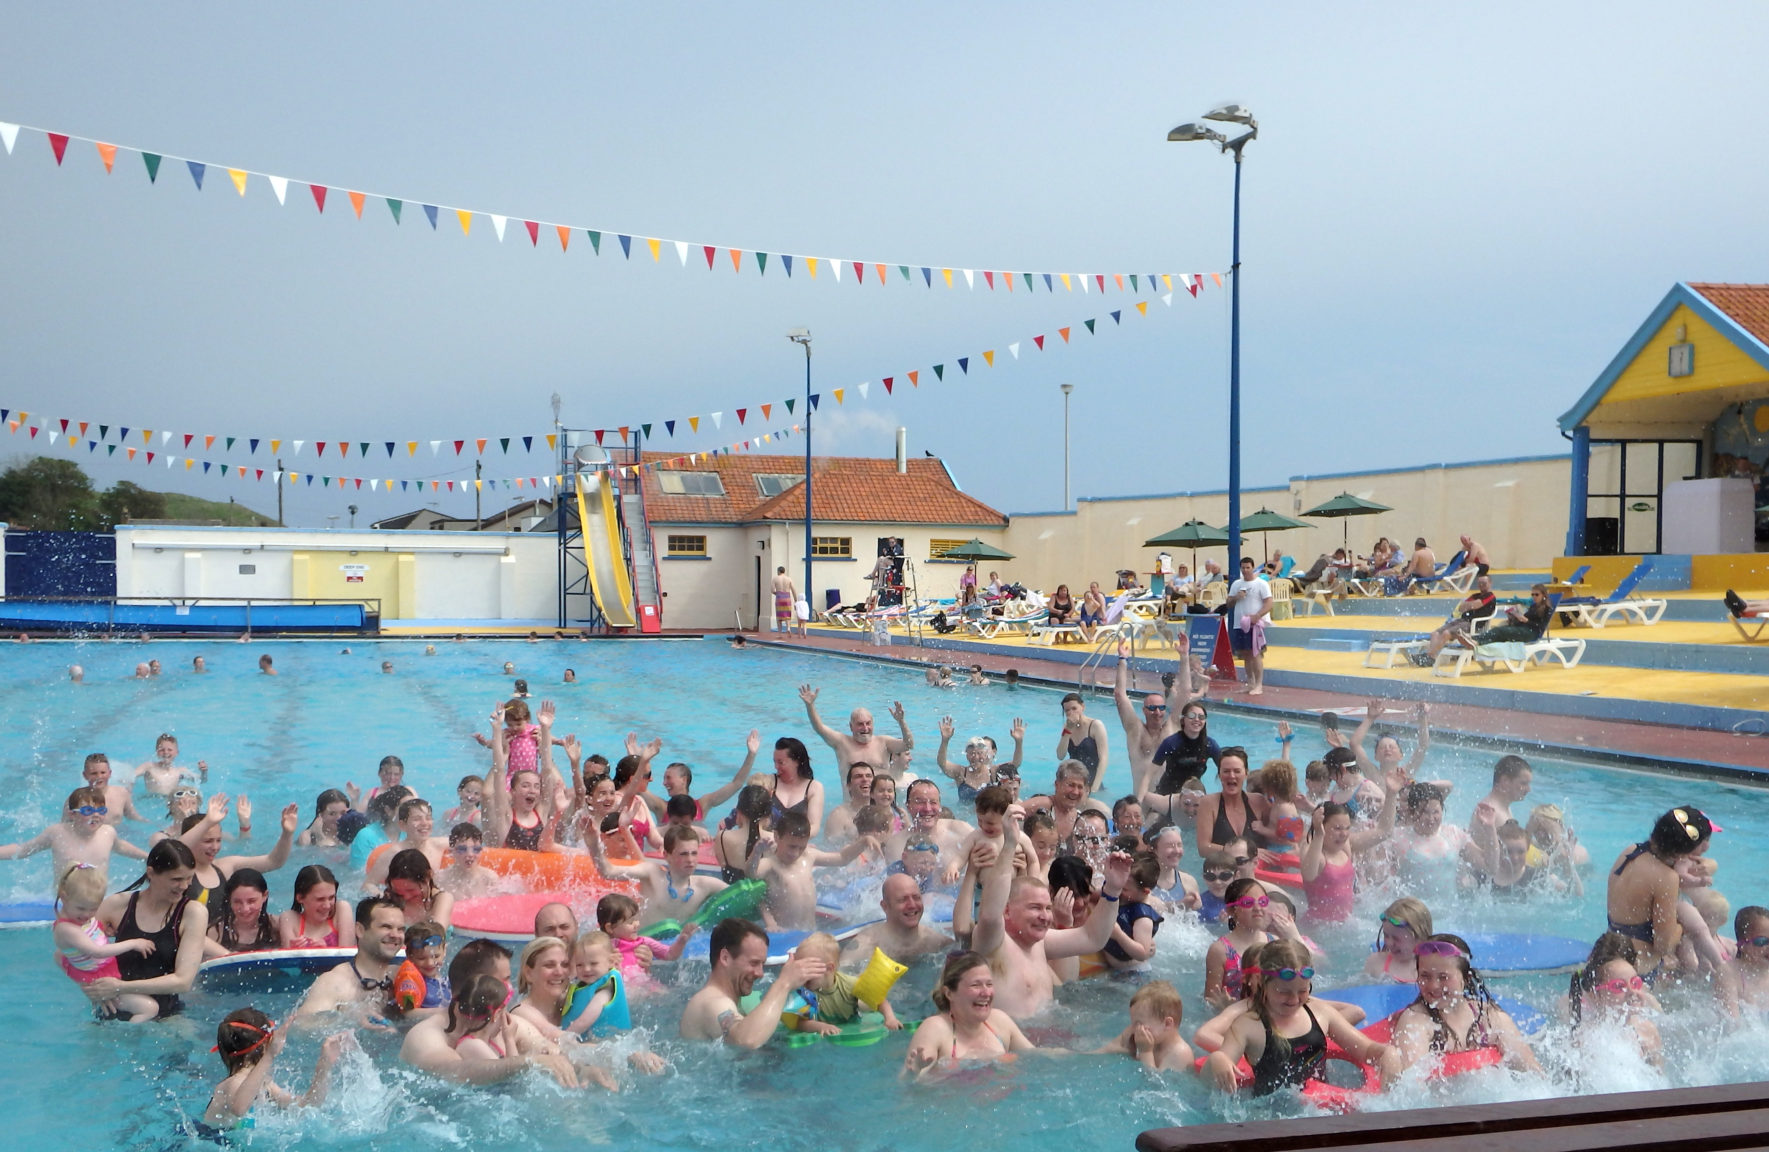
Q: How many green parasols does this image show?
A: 4